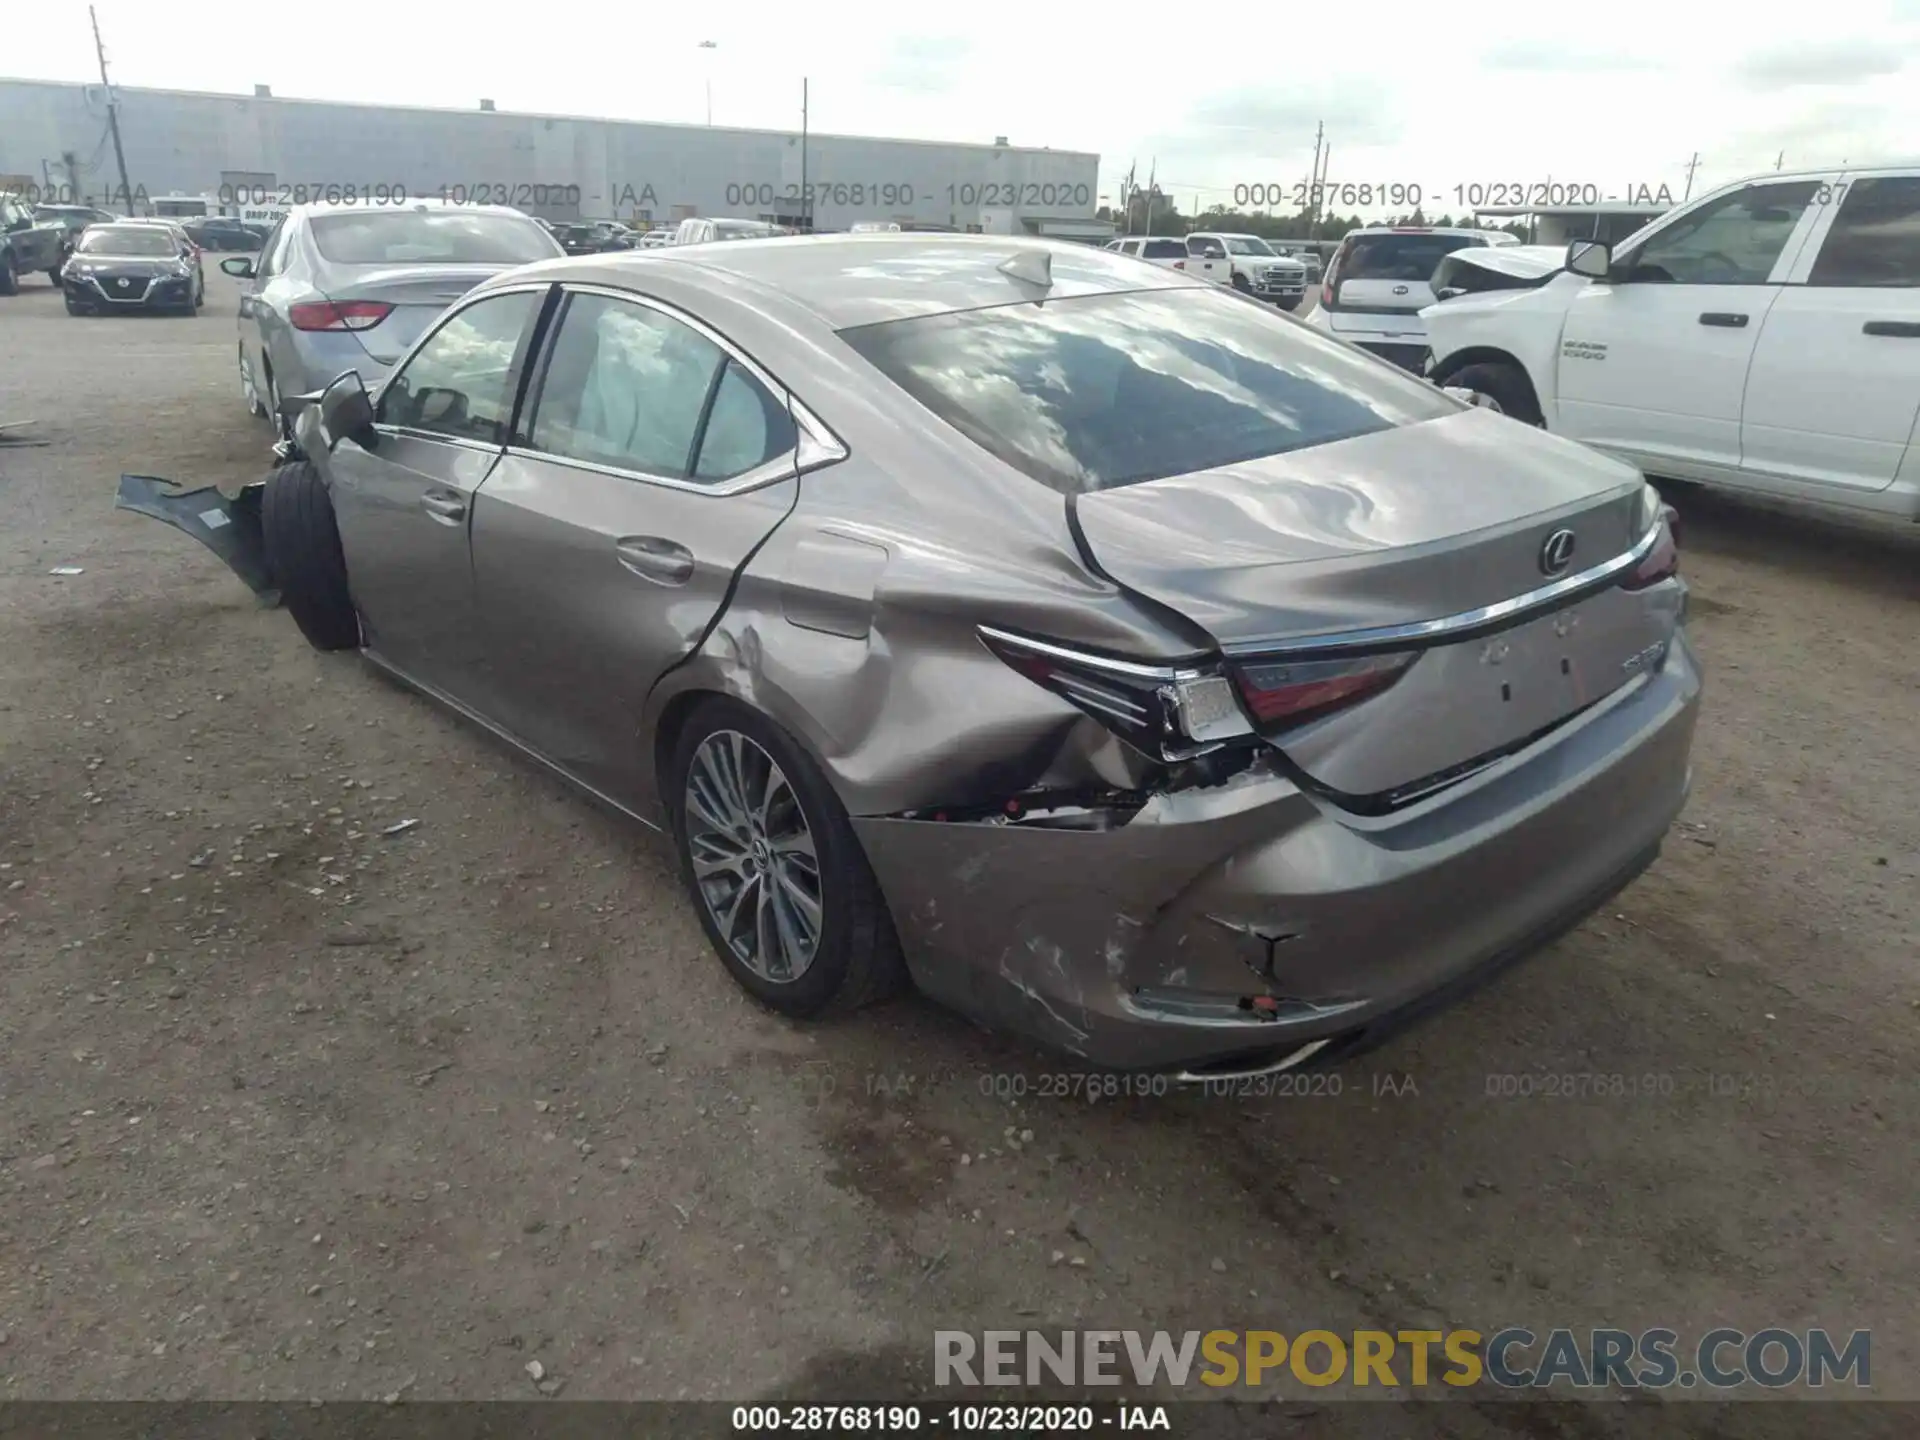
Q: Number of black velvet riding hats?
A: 0